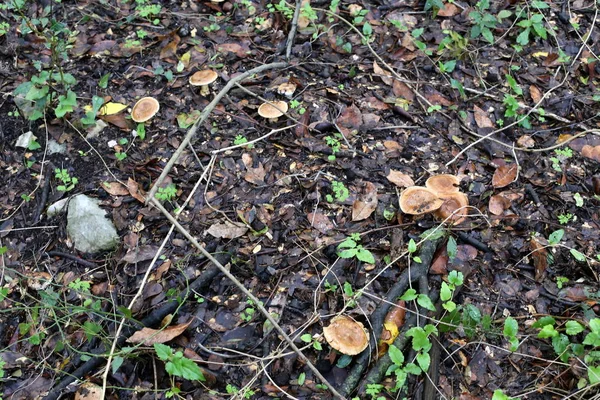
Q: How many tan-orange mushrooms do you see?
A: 7